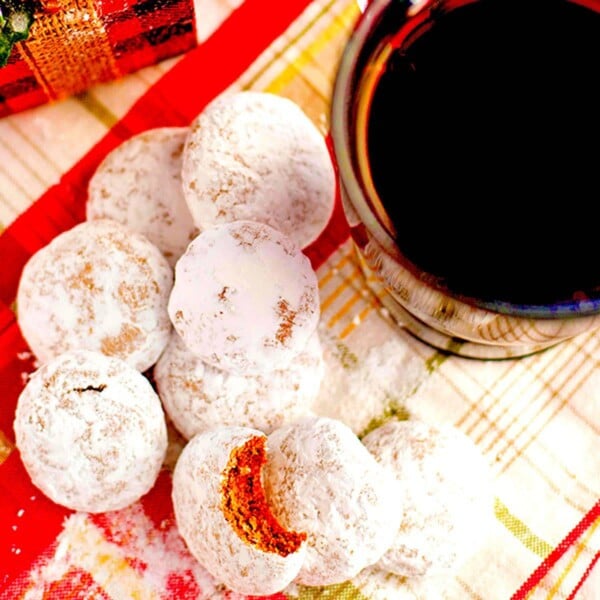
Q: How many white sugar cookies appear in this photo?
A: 9